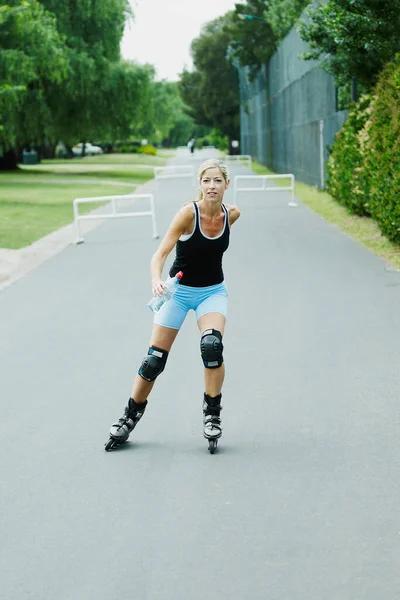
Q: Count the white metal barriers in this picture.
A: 4